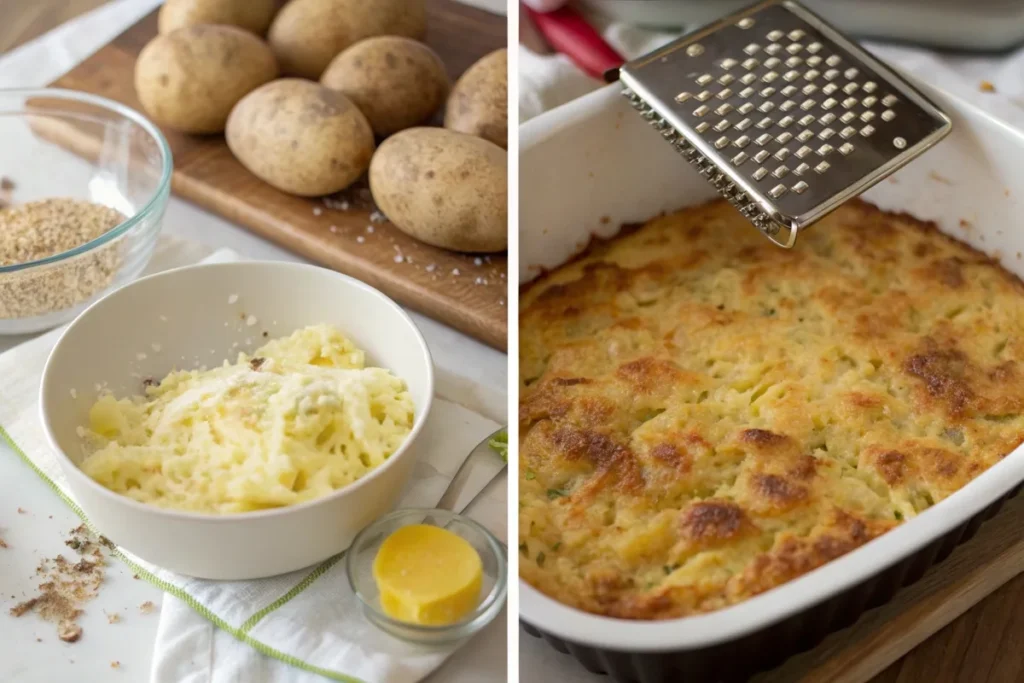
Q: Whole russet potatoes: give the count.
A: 7